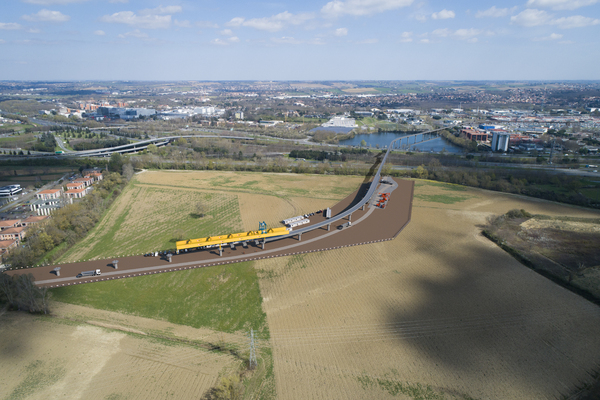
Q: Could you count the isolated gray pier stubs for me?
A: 3